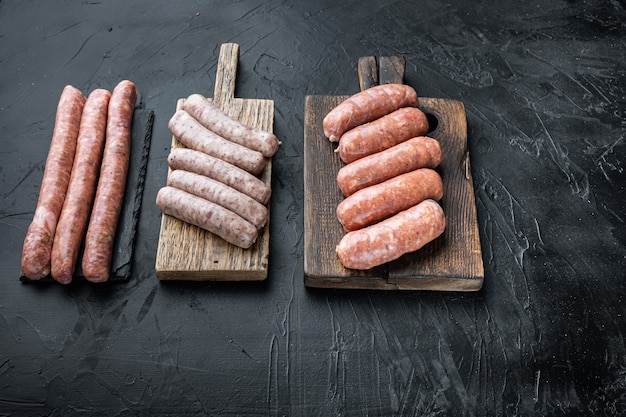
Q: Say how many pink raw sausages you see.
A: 13